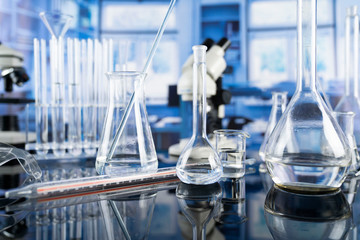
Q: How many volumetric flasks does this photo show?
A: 3